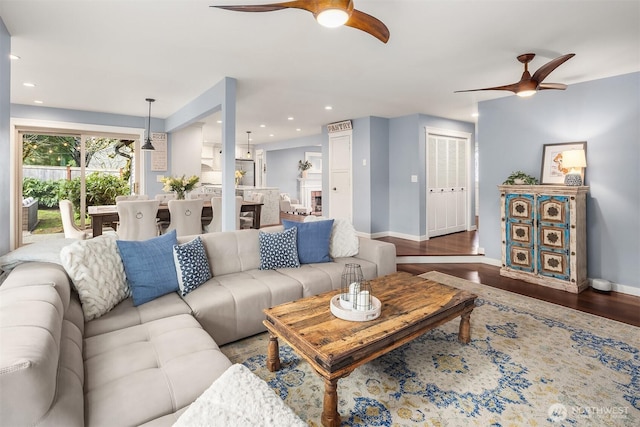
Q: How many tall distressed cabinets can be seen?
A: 1